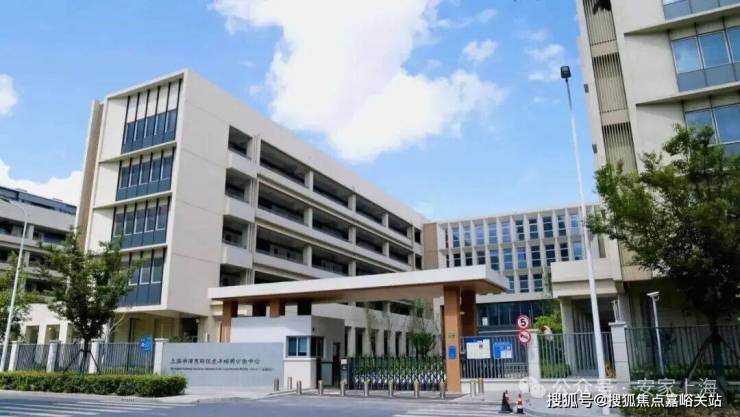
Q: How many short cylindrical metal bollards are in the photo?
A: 11